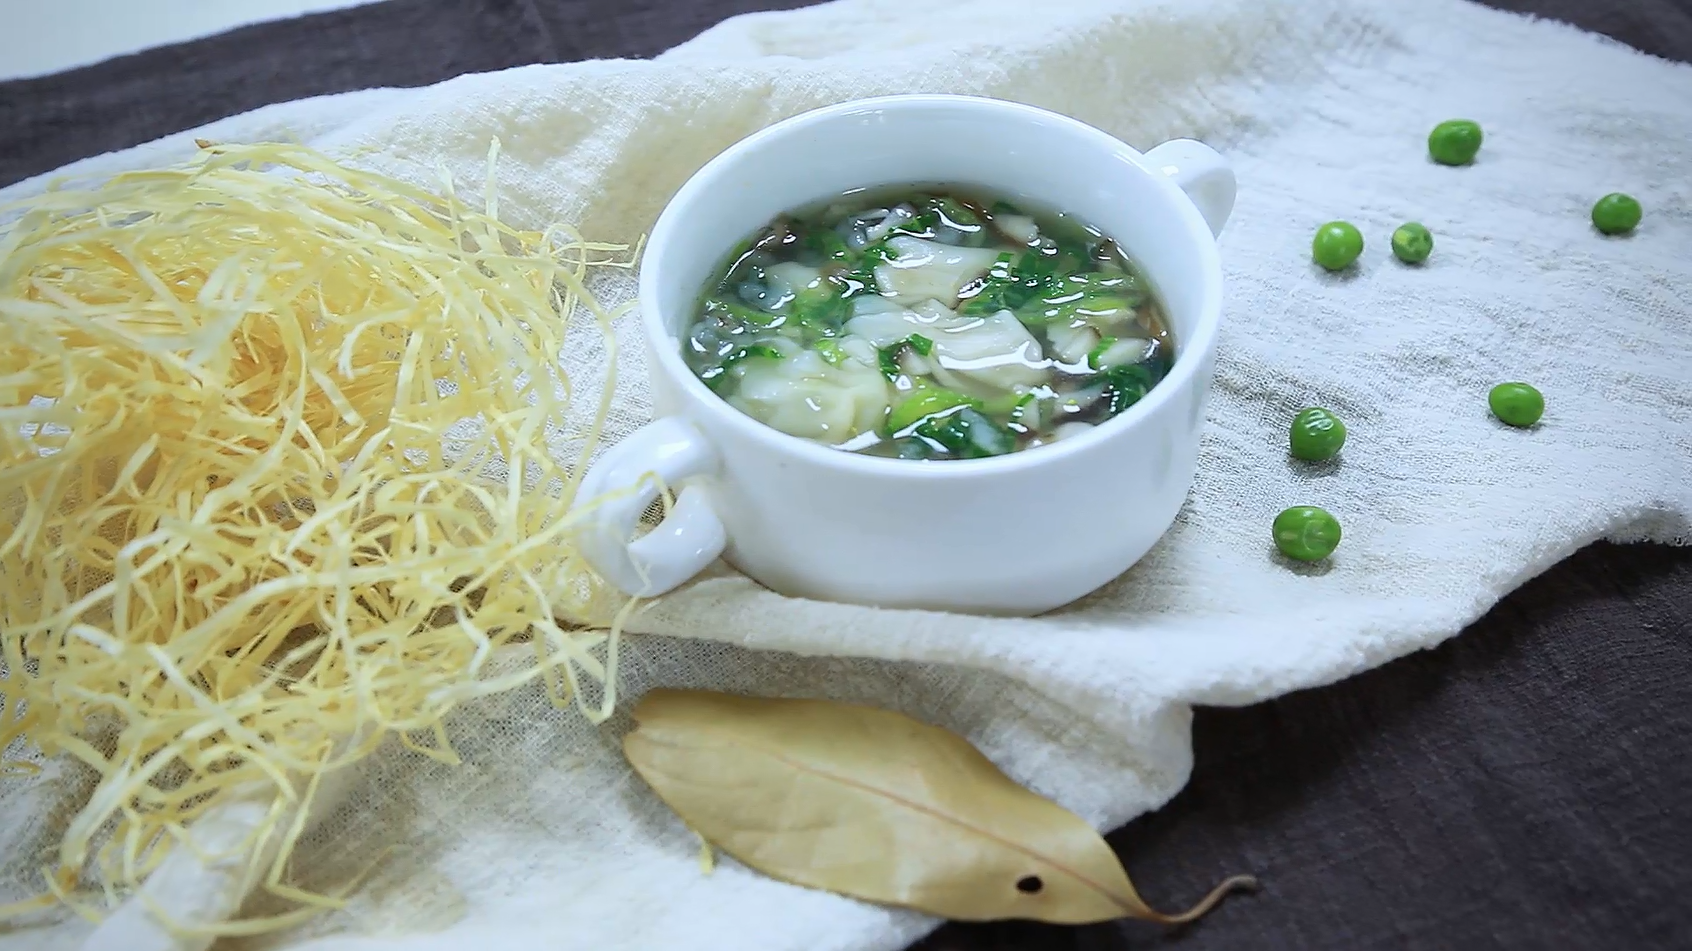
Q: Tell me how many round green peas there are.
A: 7